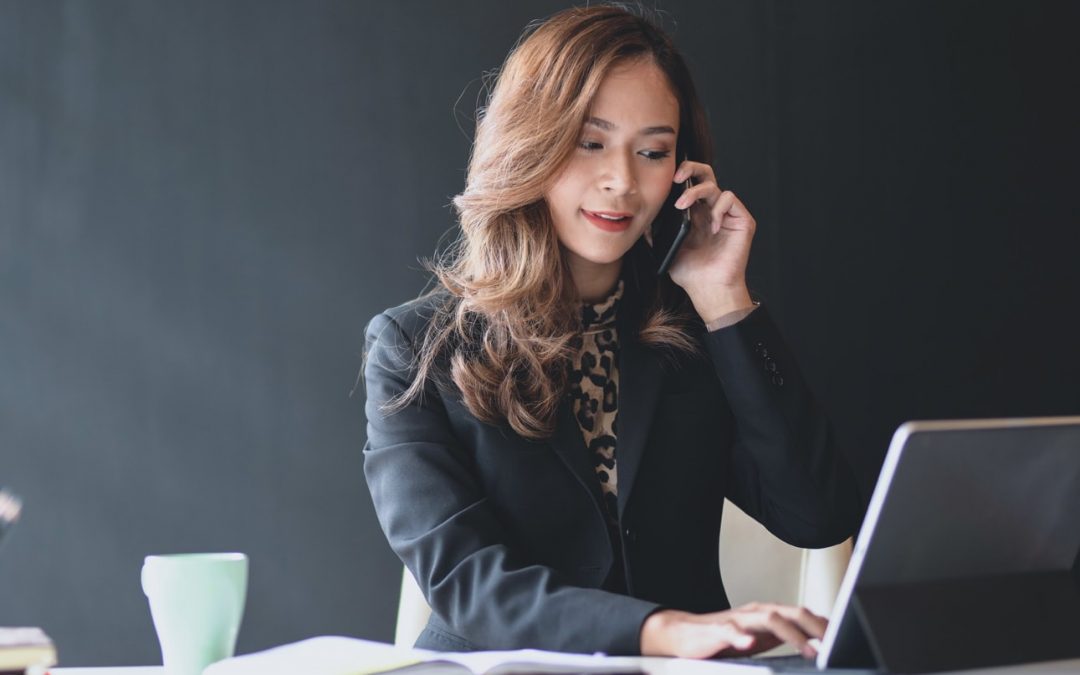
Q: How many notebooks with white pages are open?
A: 1